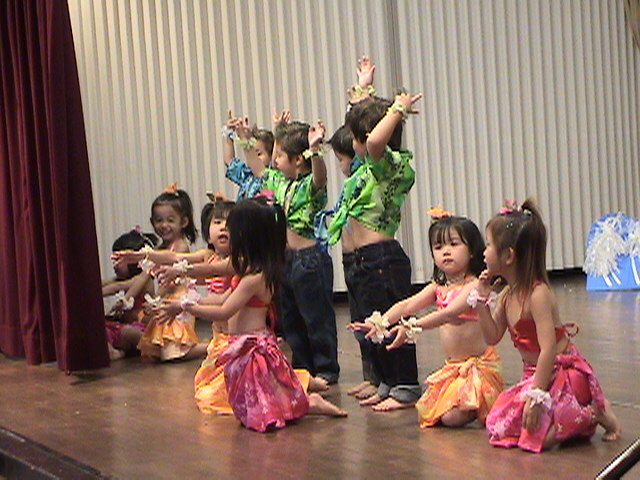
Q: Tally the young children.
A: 10